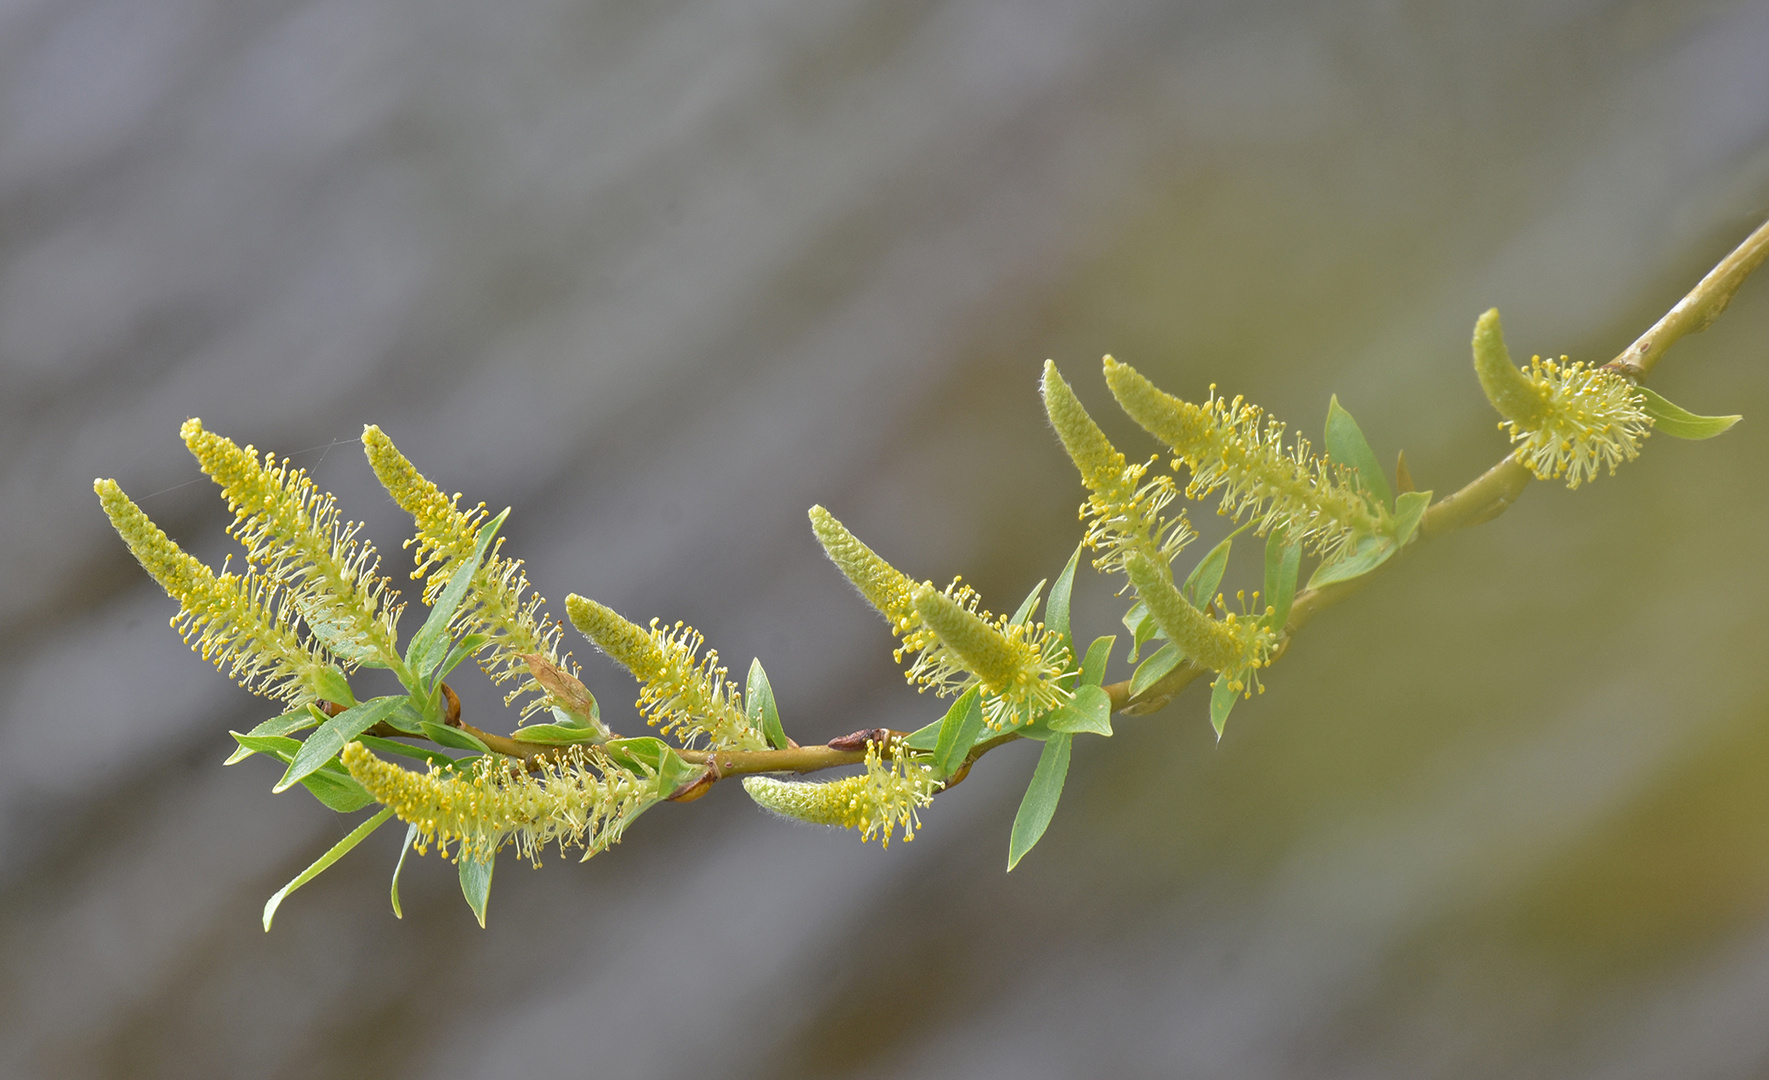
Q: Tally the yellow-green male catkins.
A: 12